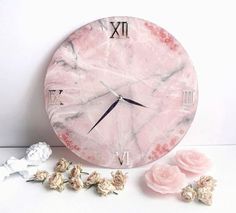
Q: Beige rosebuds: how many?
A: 11